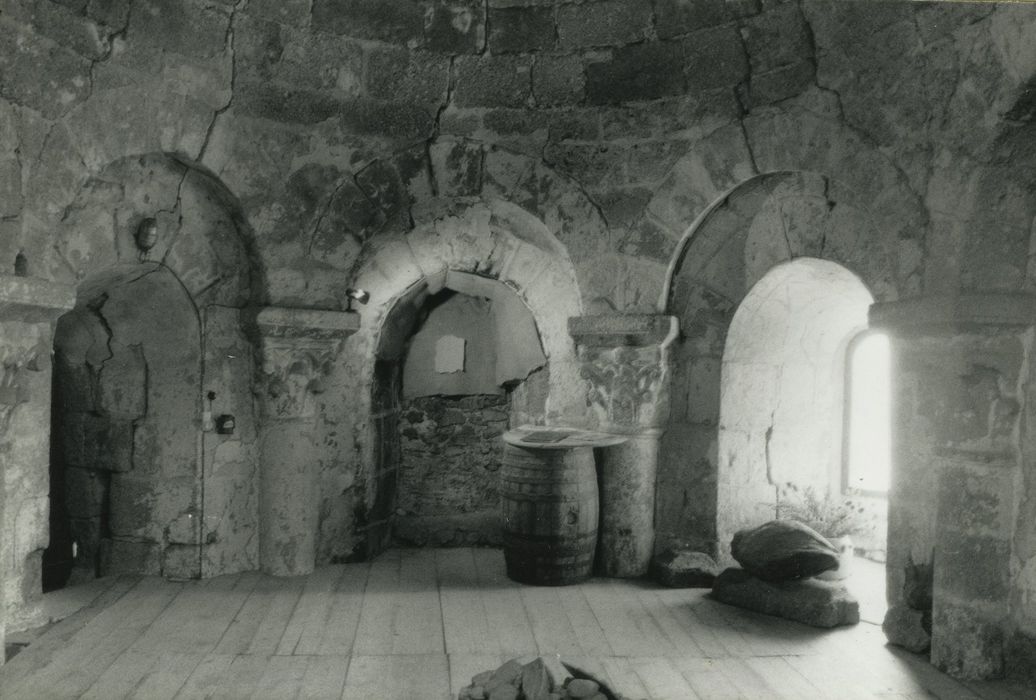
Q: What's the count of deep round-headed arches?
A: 3